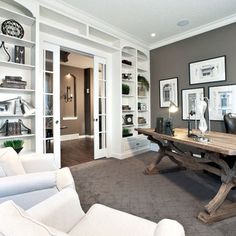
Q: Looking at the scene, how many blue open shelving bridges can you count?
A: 0